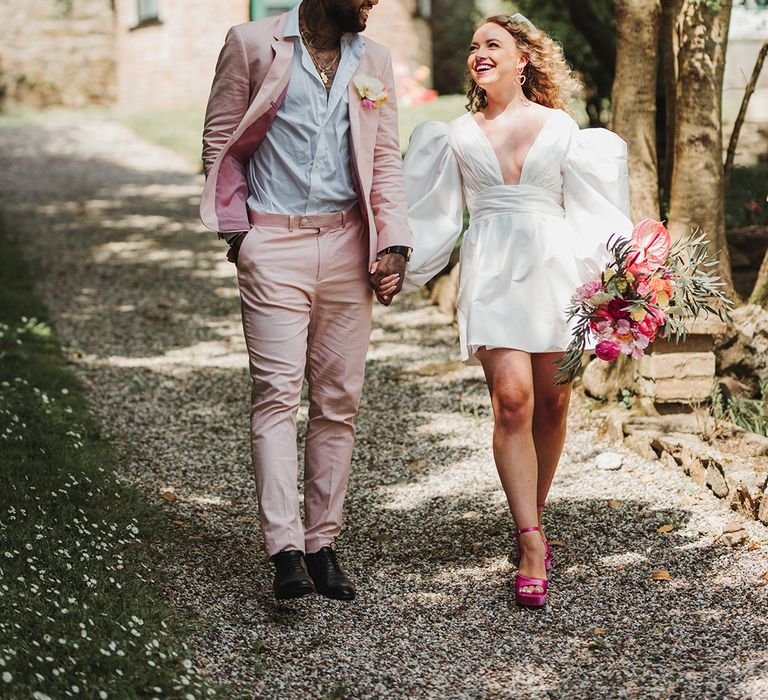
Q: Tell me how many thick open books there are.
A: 0